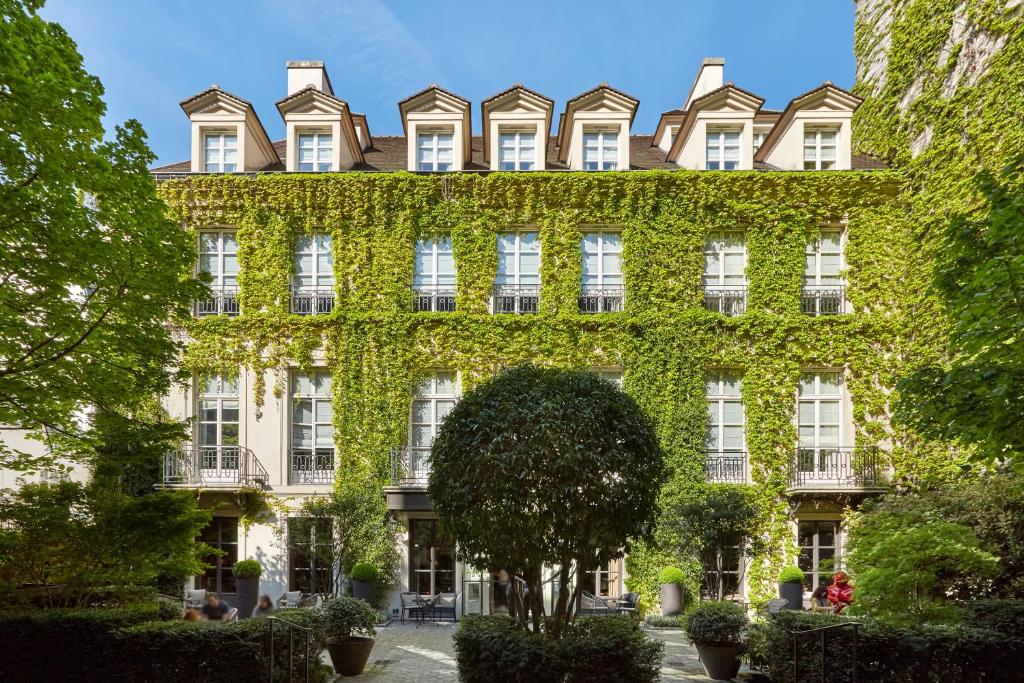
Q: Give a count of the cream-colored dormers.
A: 7